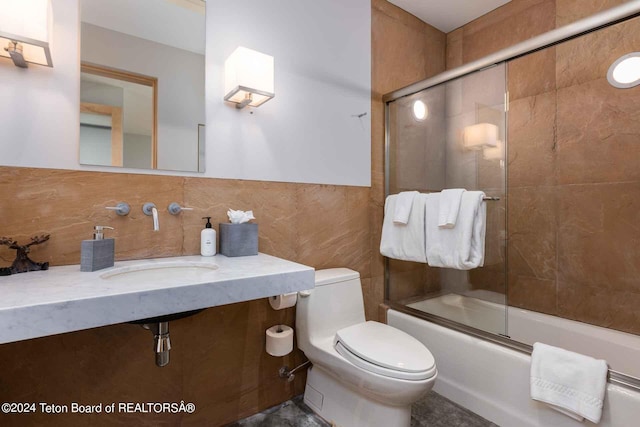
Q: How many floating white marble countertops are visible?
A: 1